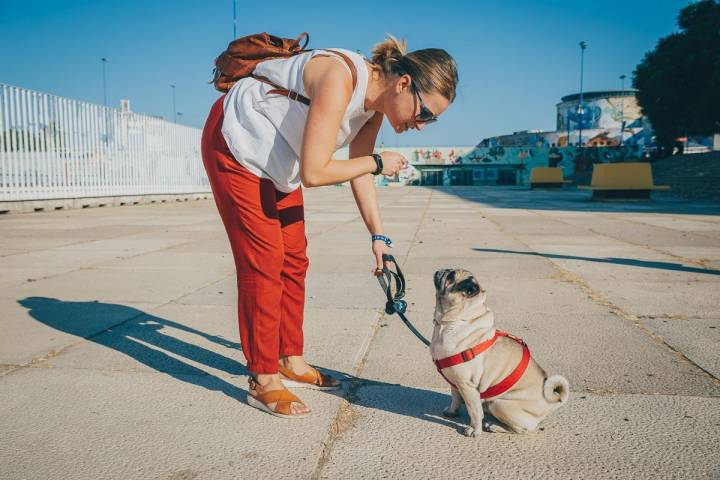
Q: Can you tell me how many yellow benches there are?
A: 2